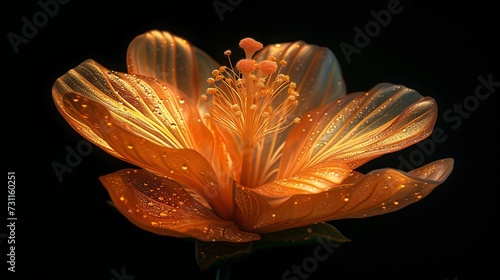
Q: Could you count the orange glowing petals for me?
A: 6